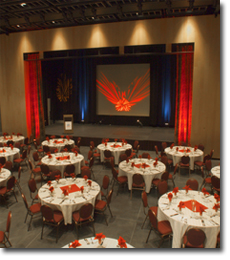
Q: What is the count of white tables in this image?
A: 12